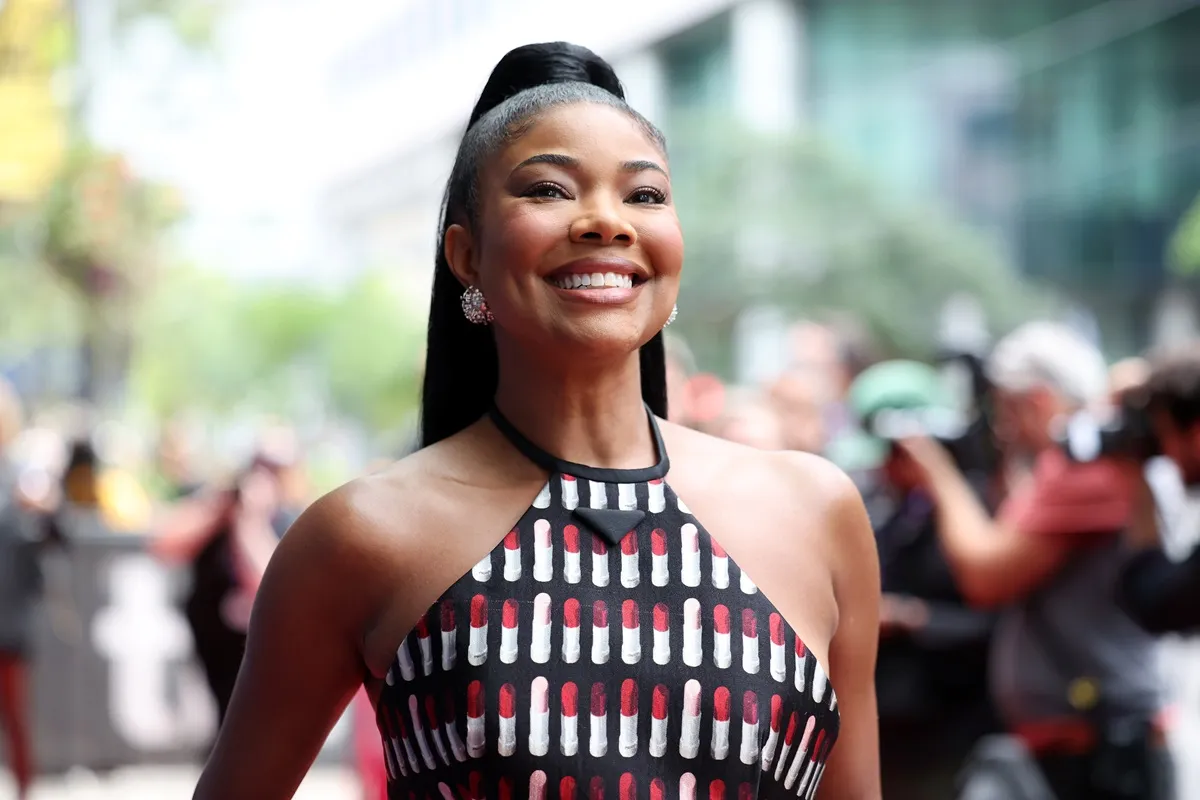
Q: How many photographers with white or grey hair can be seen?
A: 1